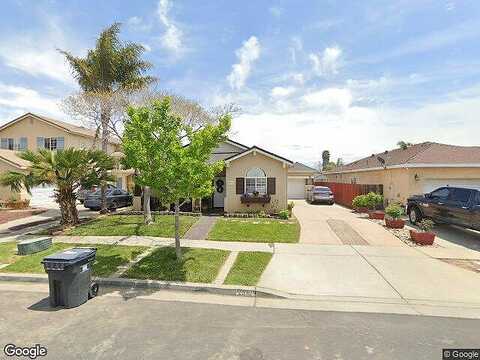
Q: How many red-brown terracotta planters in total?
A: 4